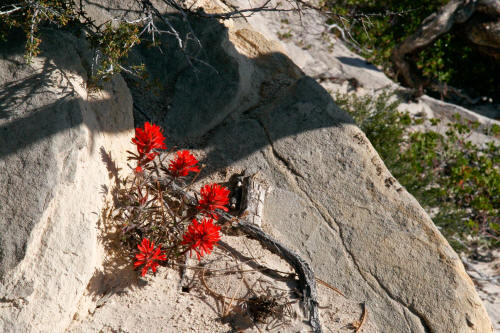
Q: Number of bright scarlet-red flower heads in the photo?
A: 5